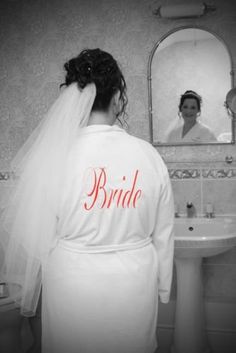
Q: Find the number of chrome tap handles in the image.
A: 2